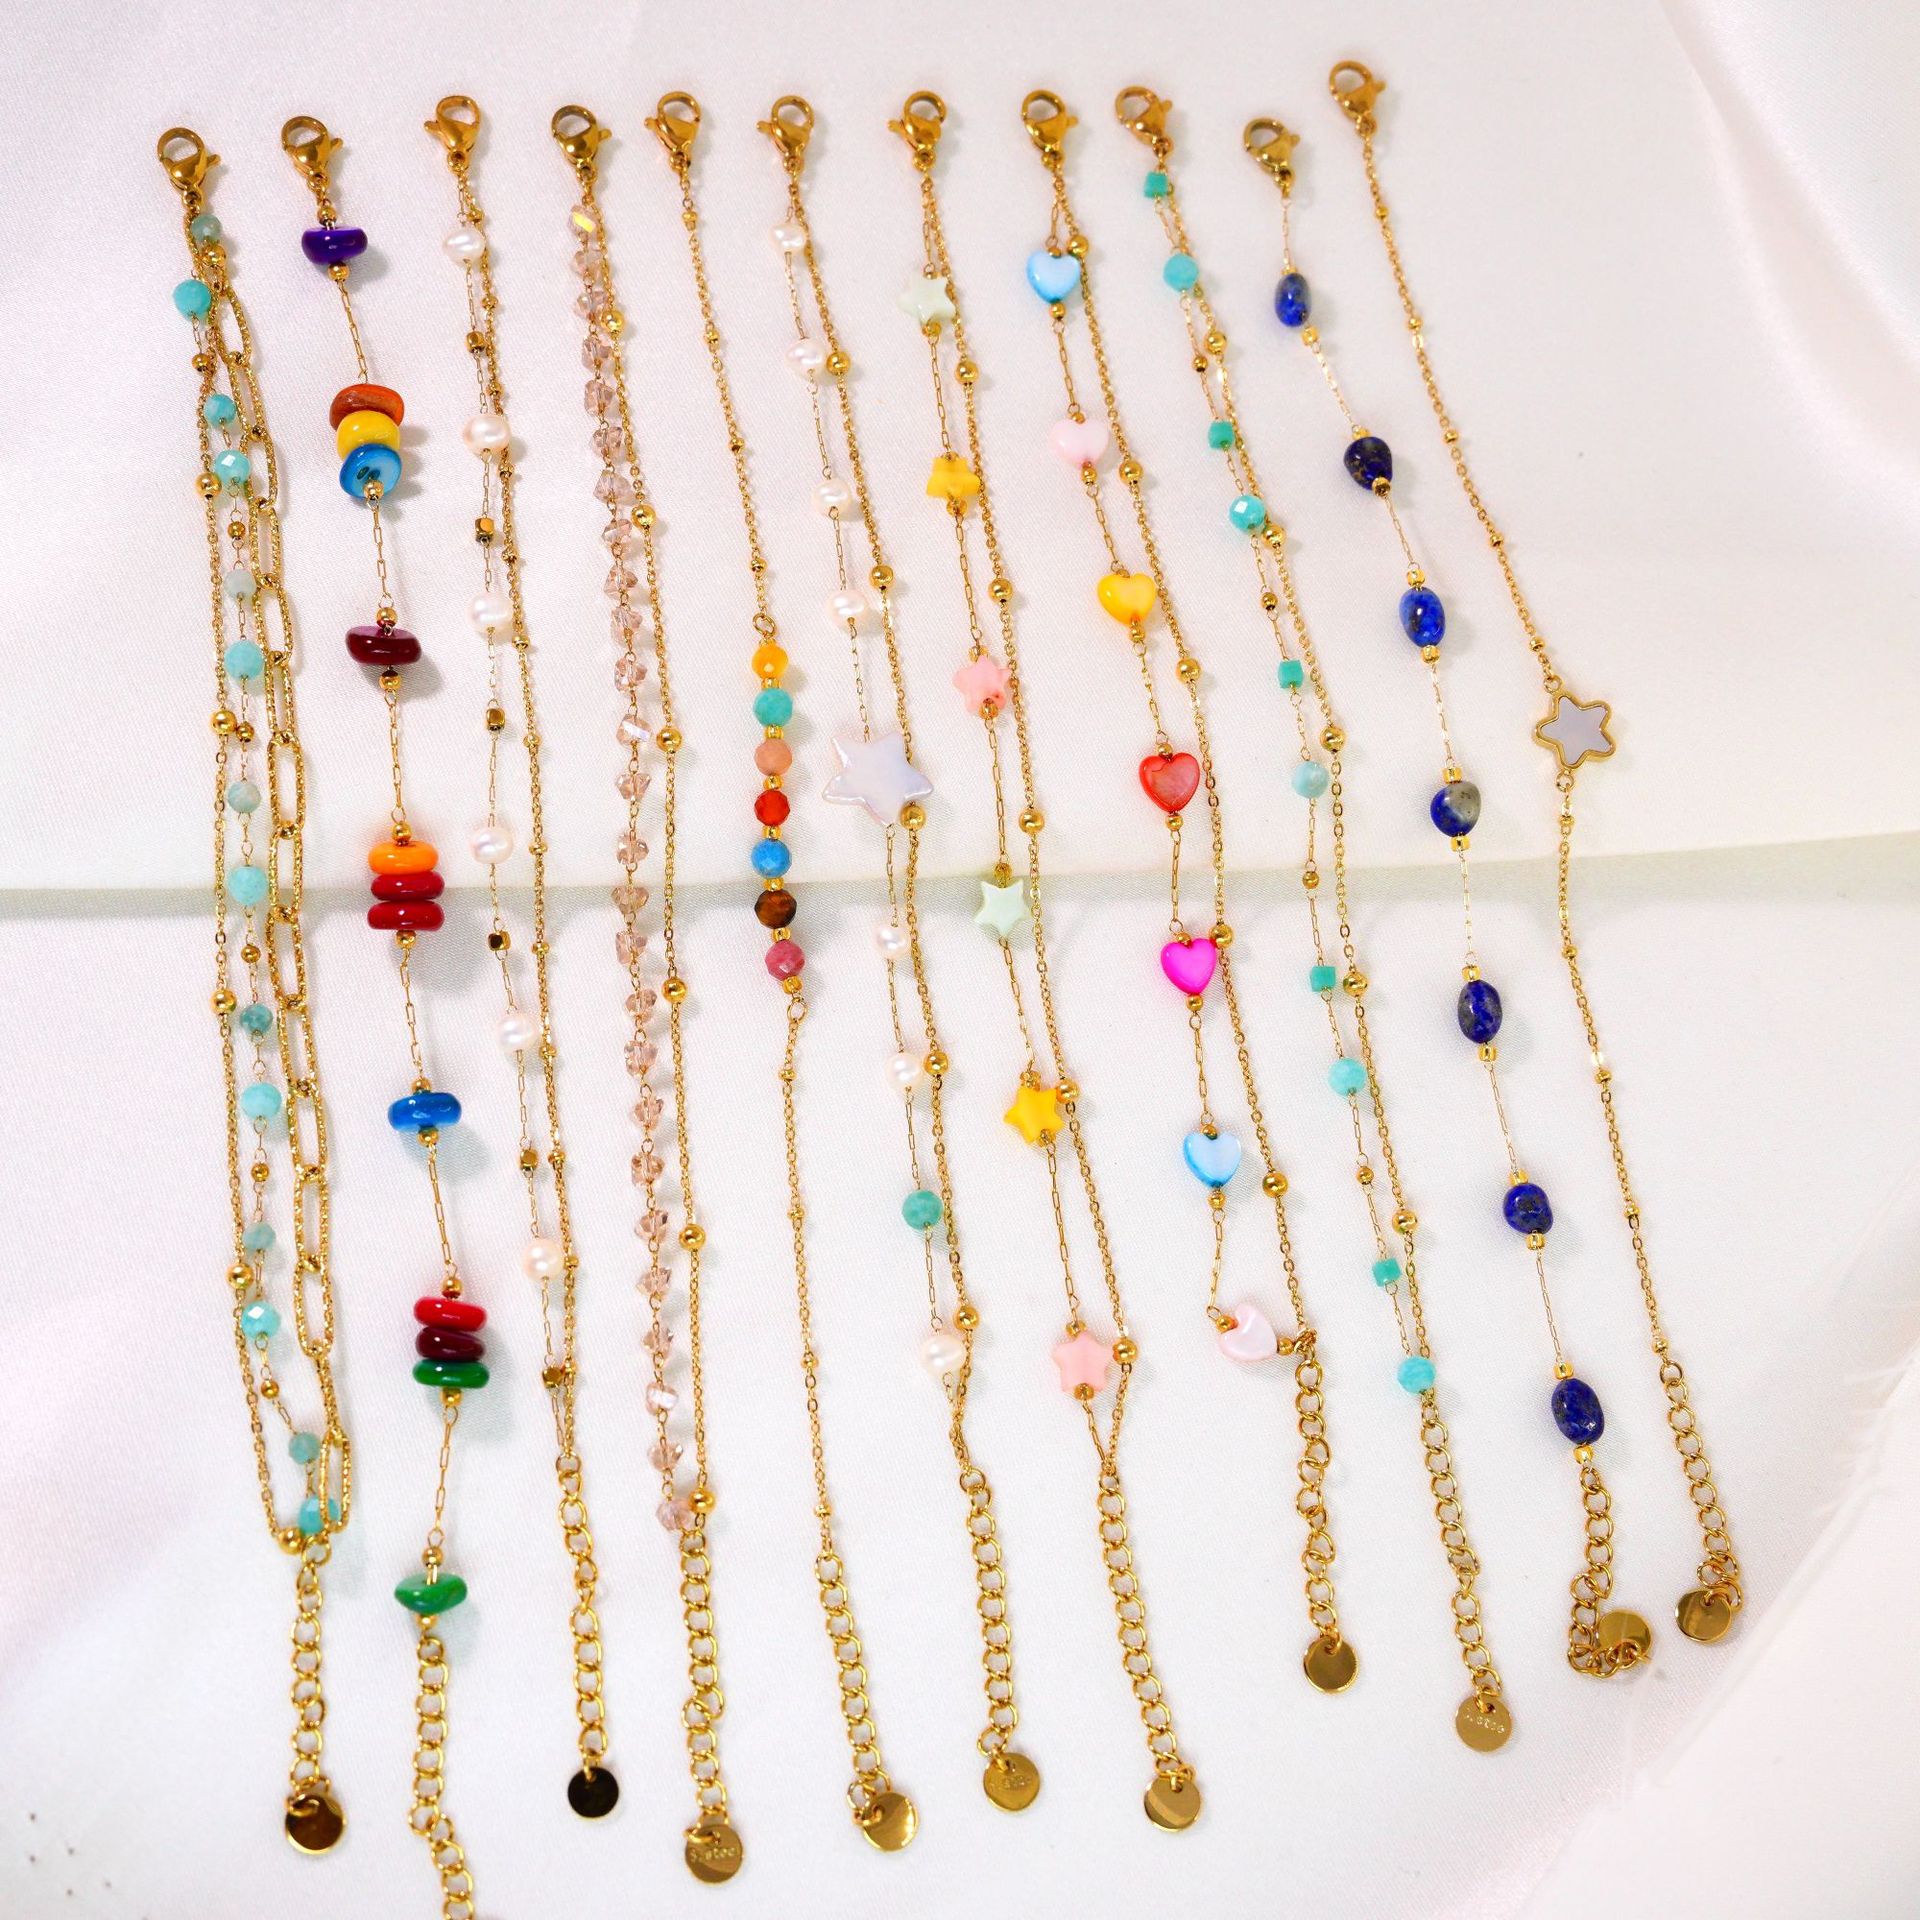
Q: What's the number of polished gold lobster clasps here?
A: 11